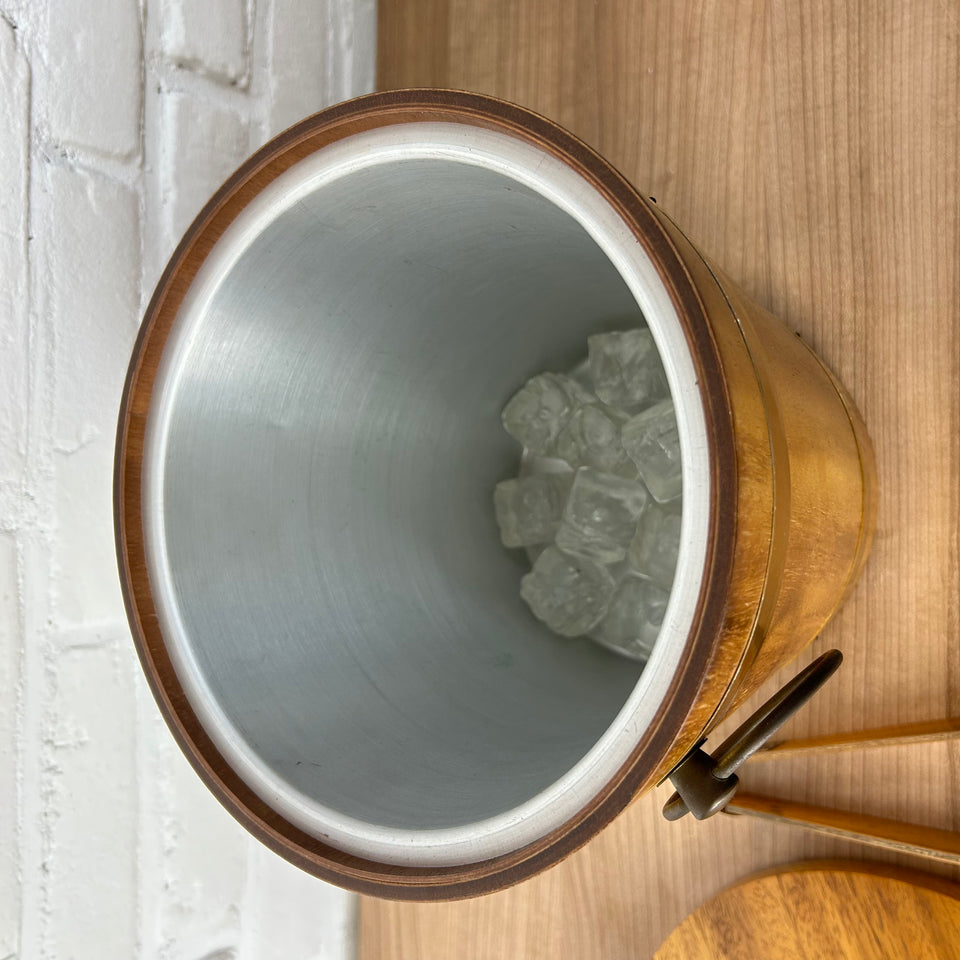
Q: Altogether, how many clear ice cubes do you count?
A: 9